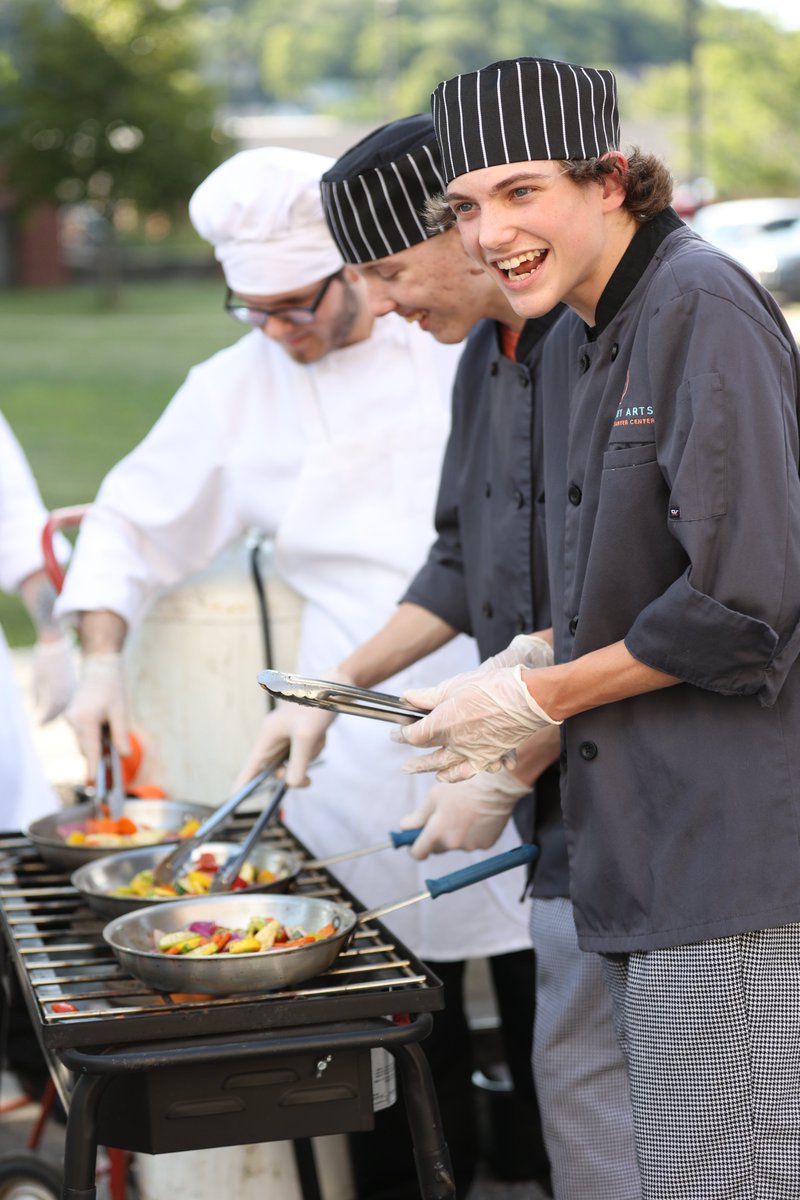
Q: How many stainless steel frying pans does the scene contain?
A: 3